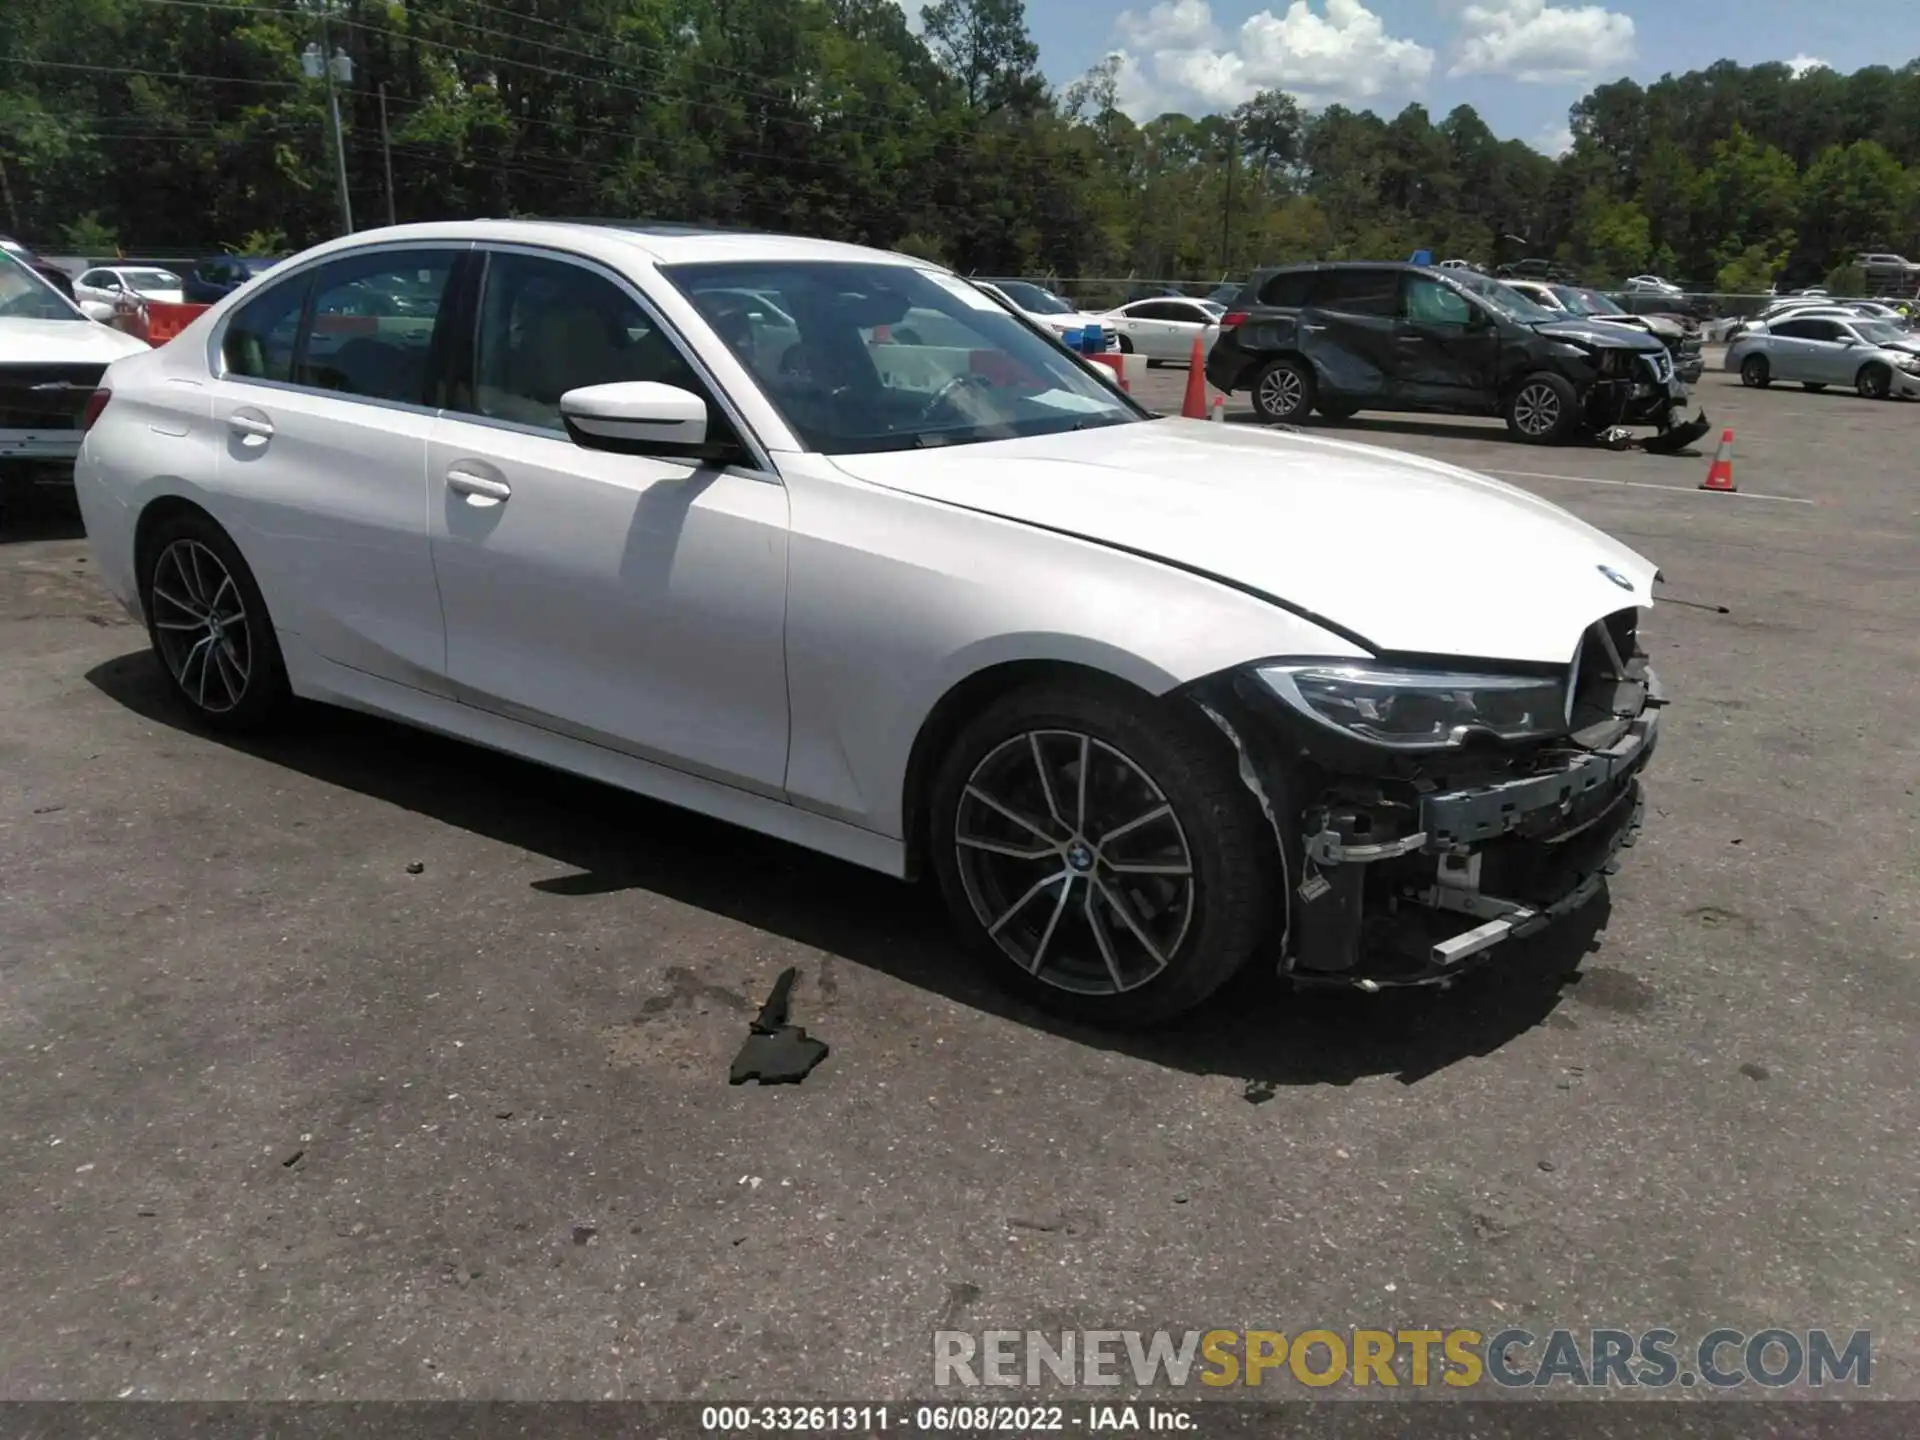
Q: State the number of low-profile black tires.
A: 2